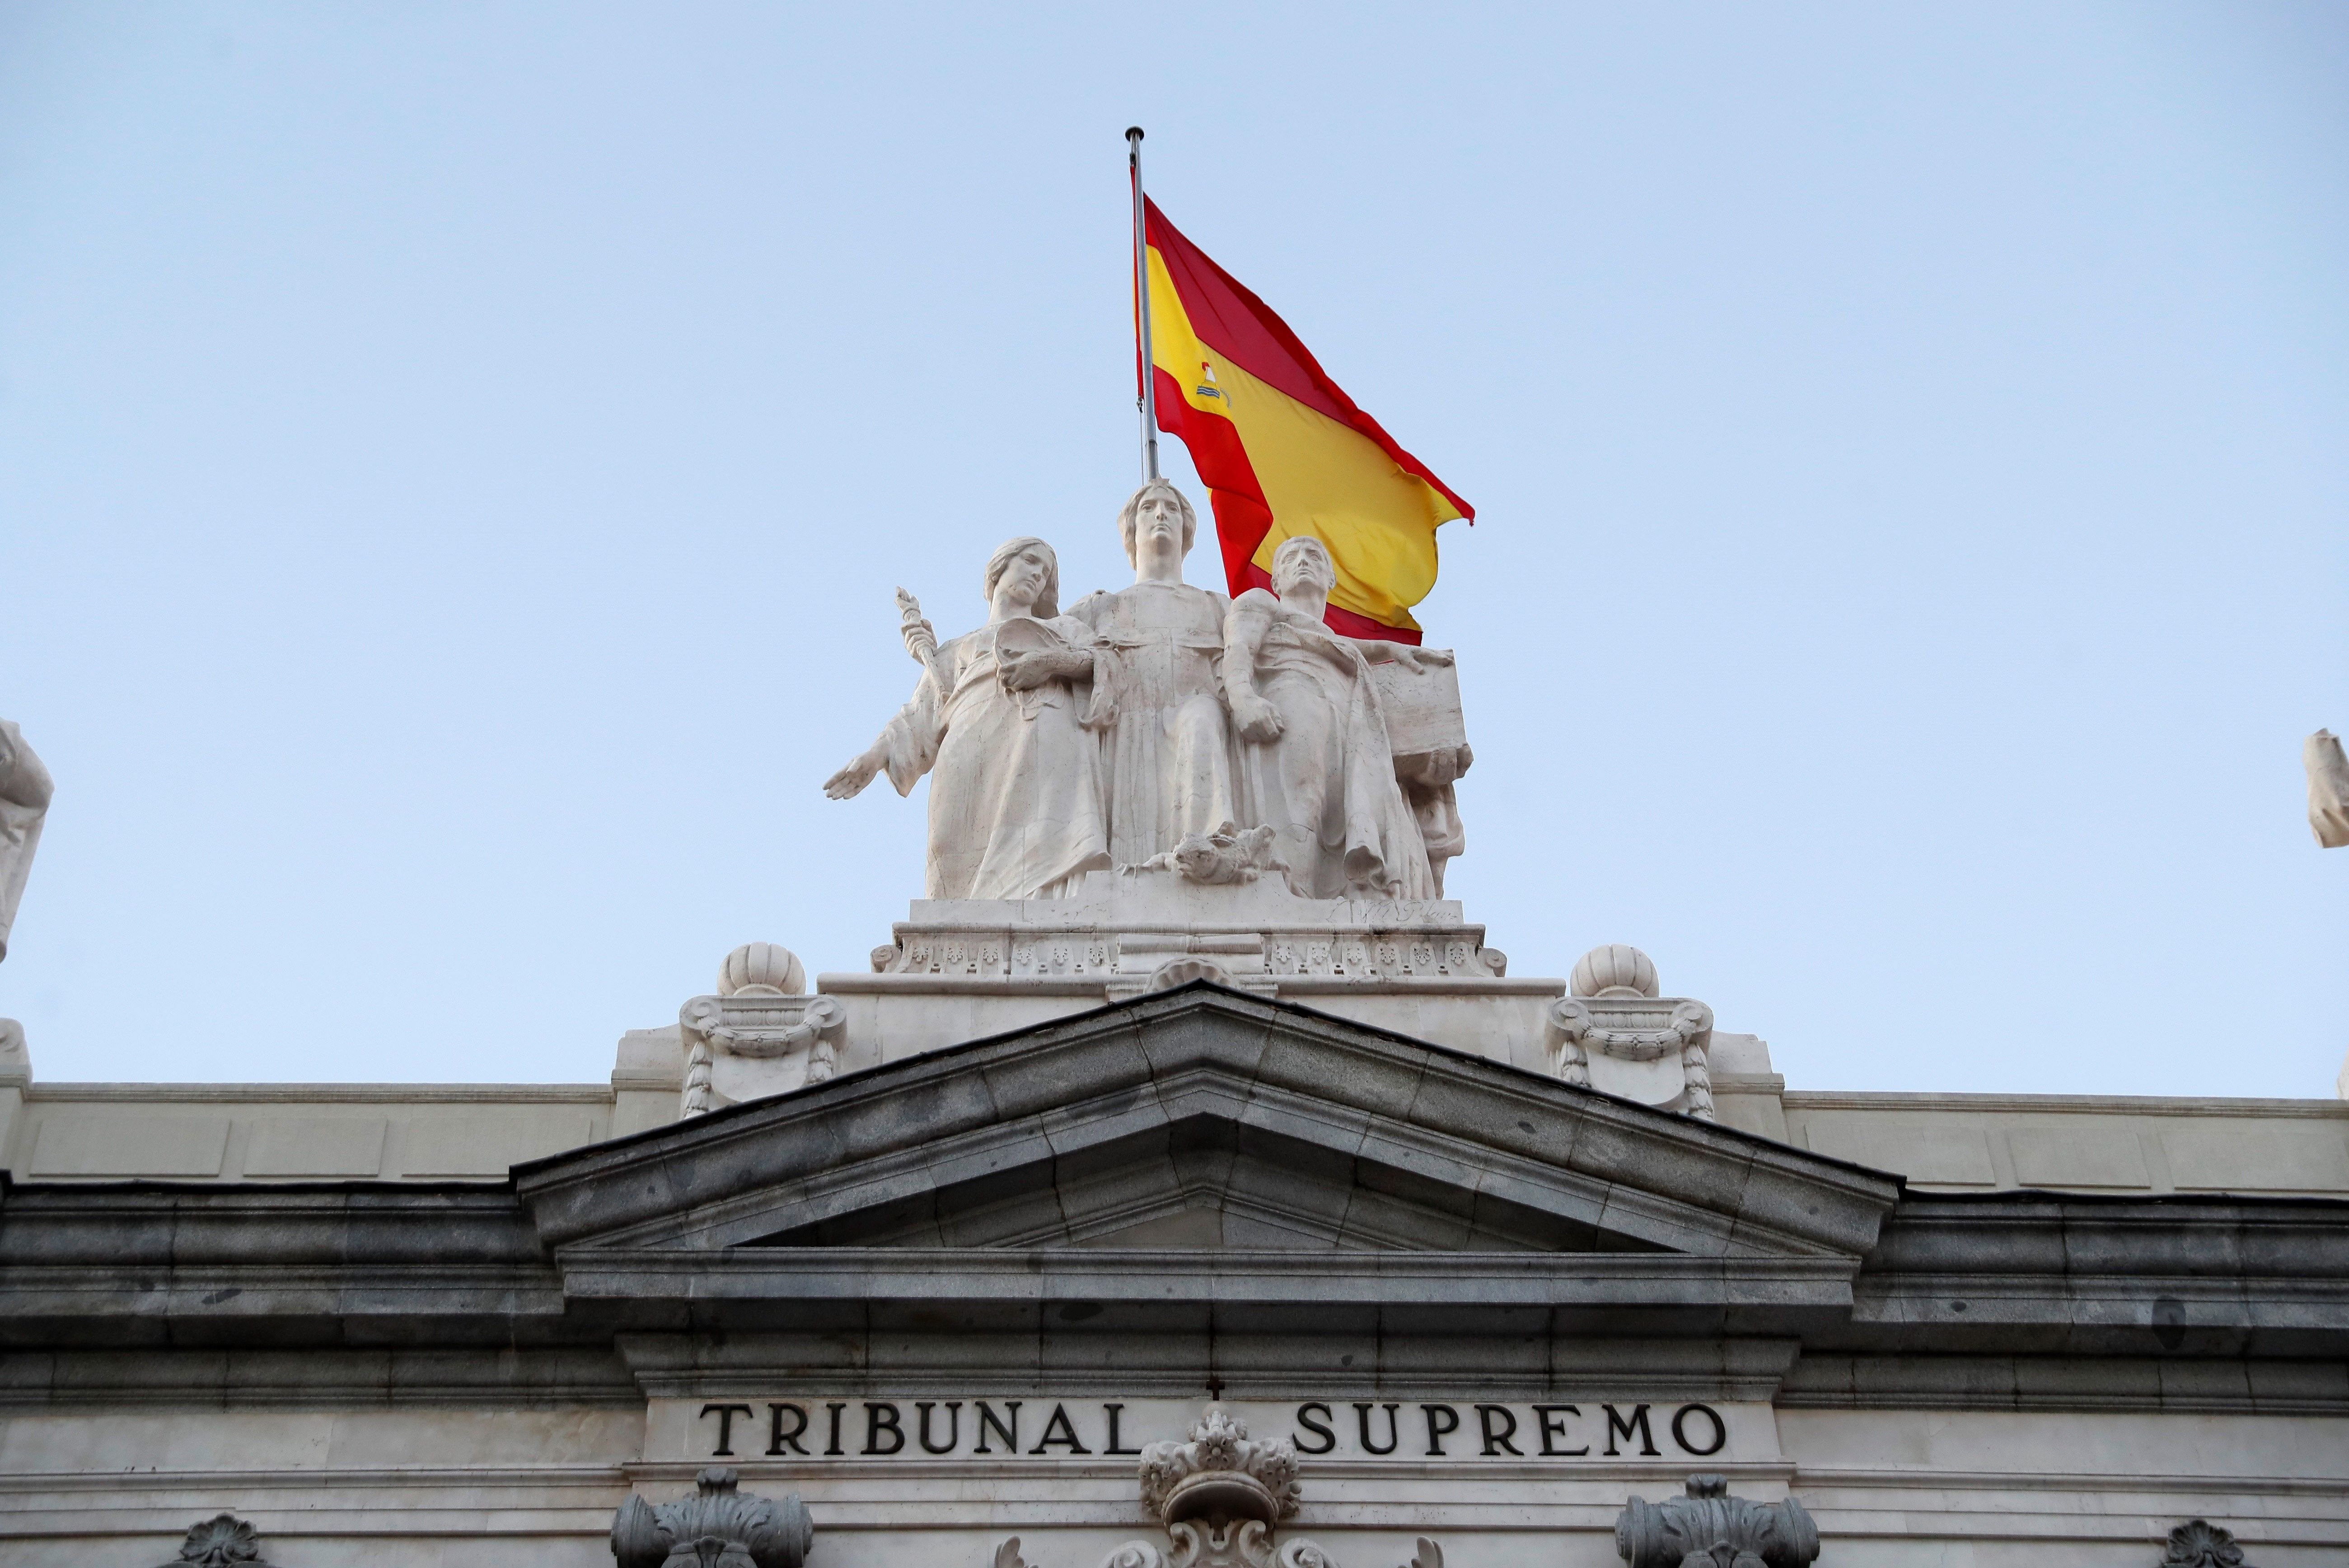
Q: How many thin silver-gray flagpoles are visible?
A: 1